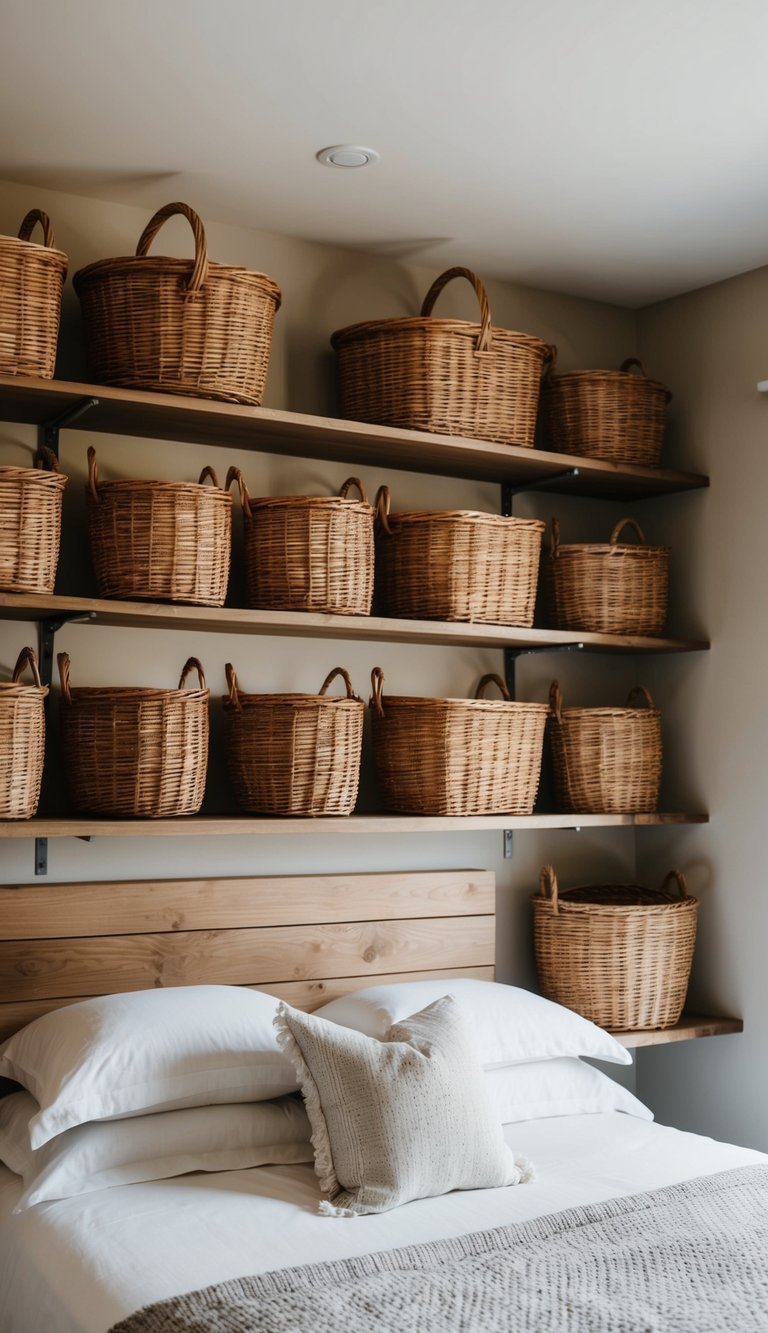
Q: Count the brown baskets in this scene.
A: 15